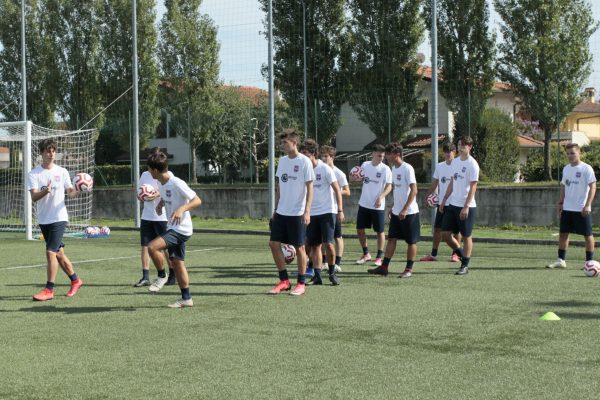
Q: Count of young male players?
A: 11